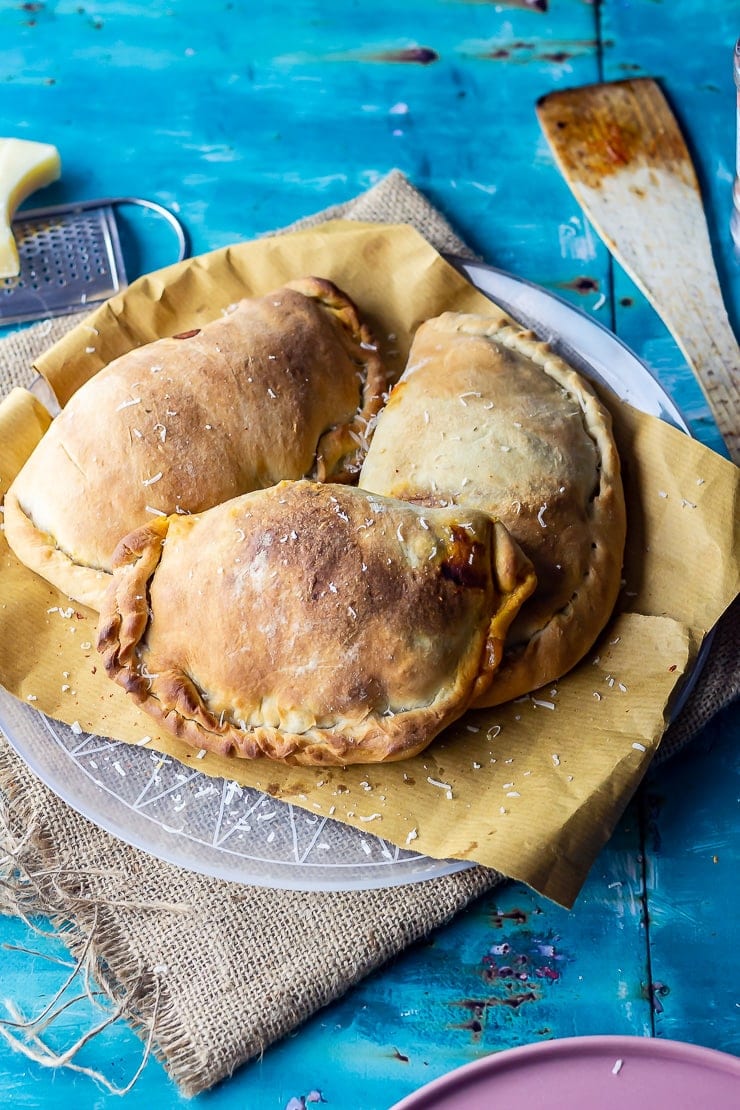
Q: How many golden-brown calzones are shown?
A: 3